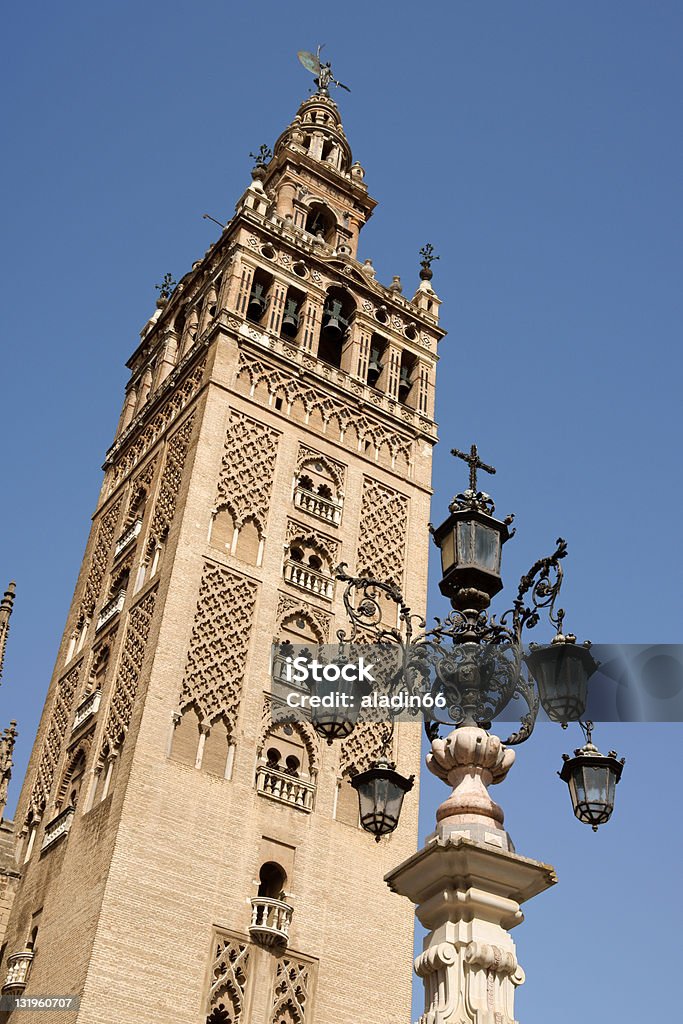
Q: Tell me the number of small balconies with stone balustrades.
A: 10